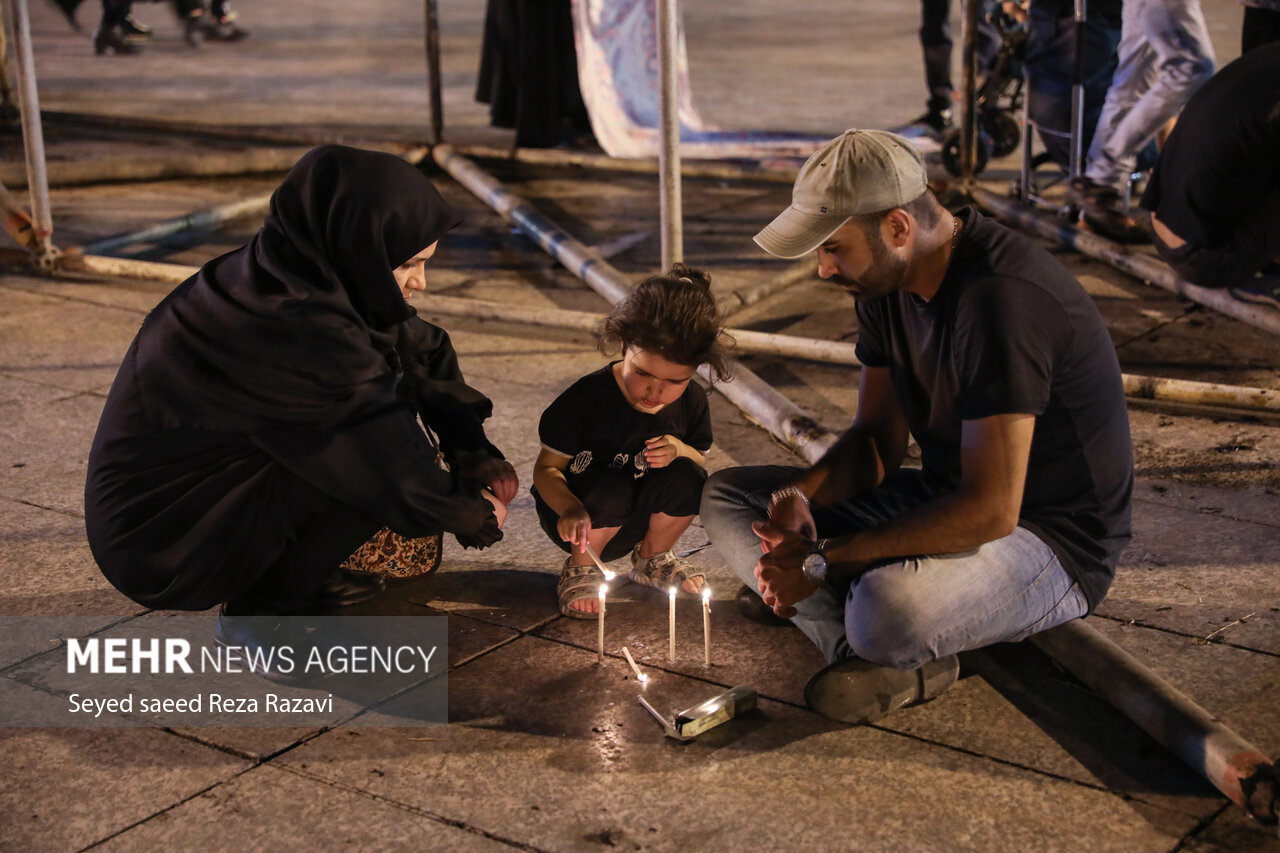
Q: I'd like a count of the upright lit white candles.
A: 3